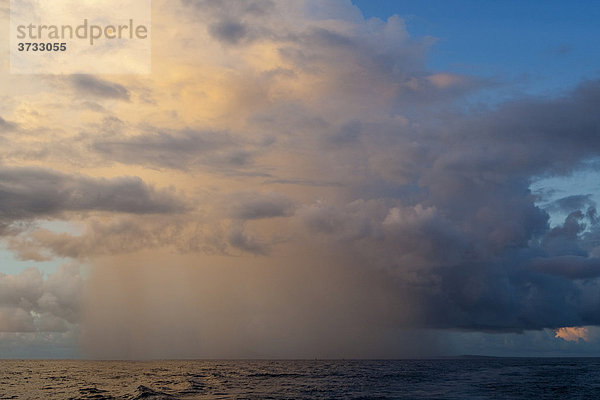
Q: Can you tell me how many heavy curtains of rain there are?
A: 1